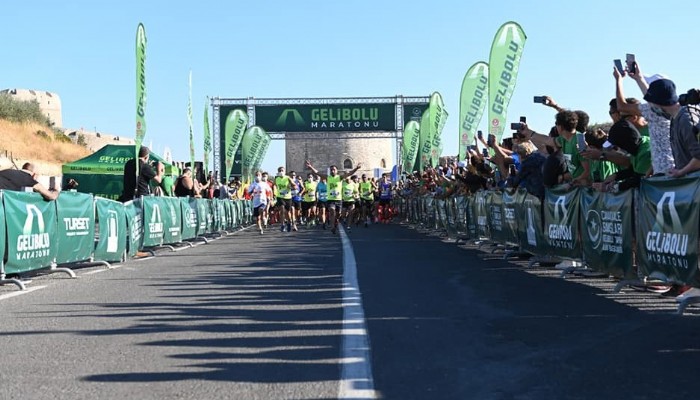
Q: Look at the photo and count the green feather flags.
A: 11